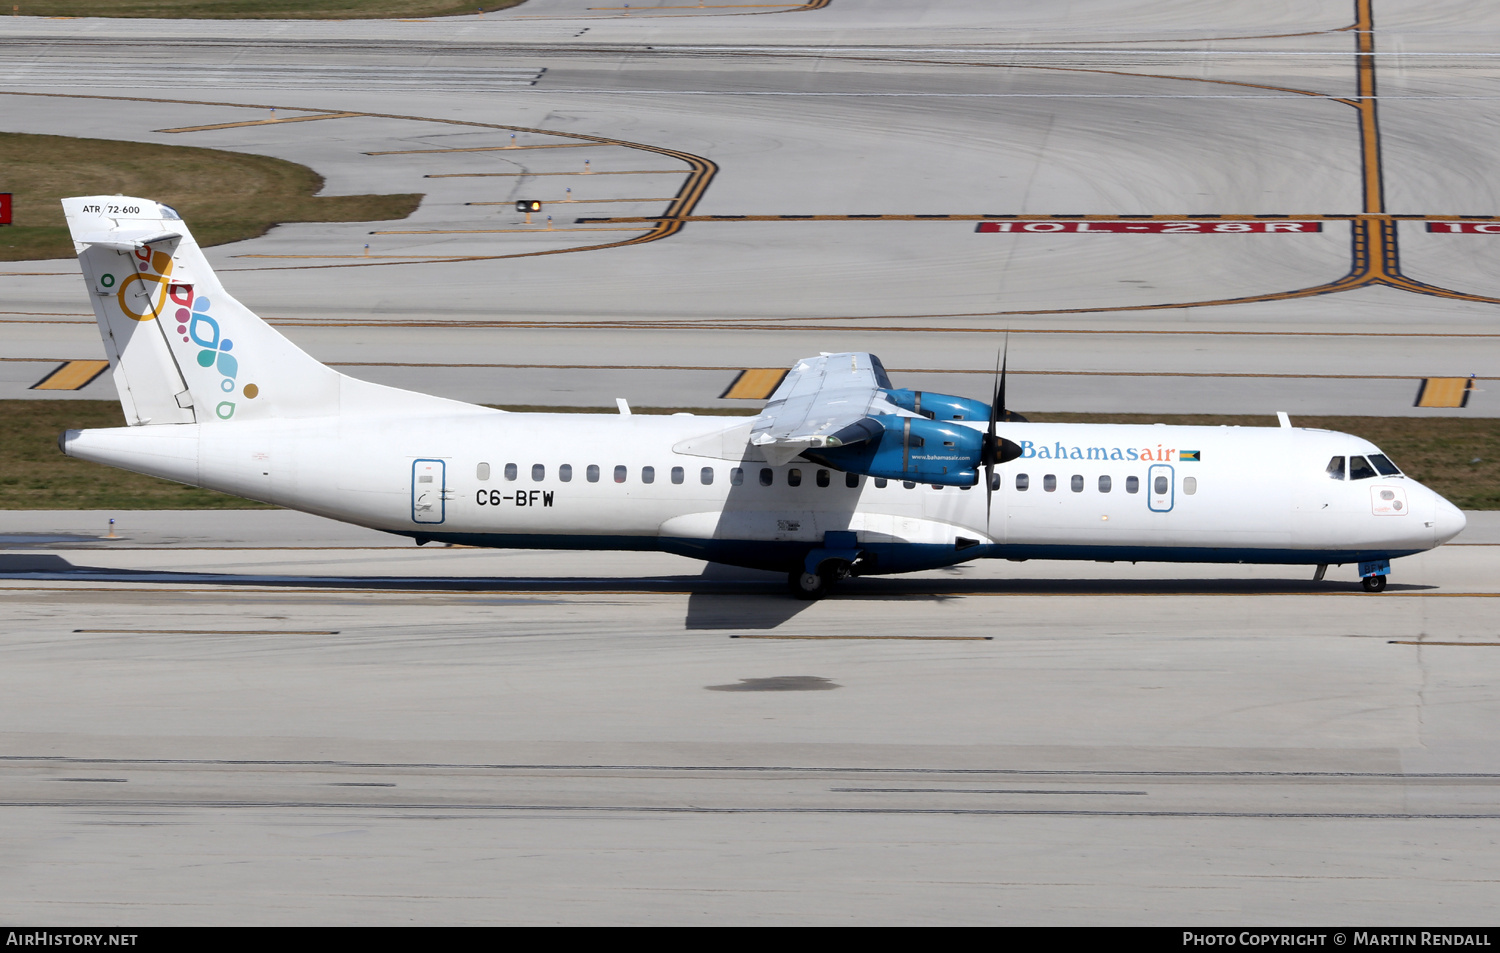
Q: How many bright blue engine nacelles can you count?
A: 2